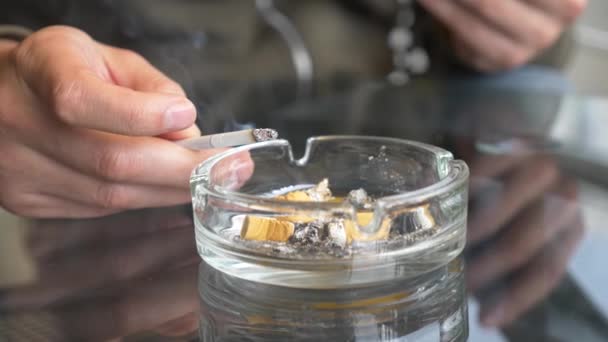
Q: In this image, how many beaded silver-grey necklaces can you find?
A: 1